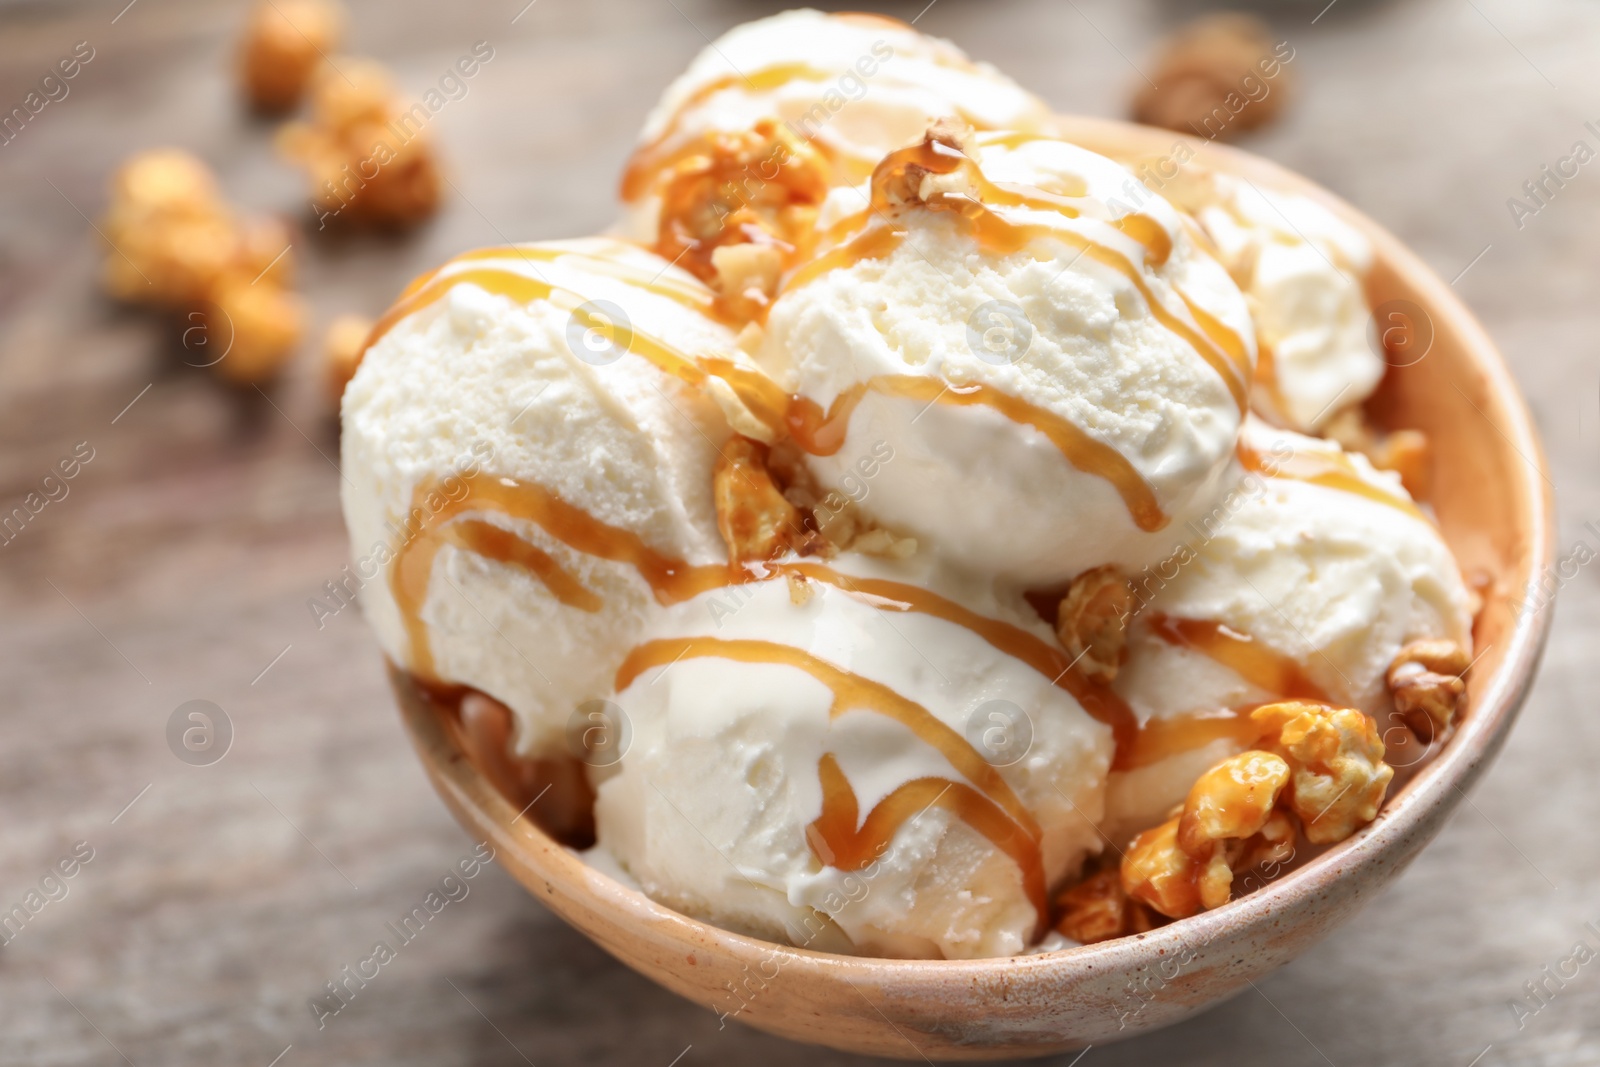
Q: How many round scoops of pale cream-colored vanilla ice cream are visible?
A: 6